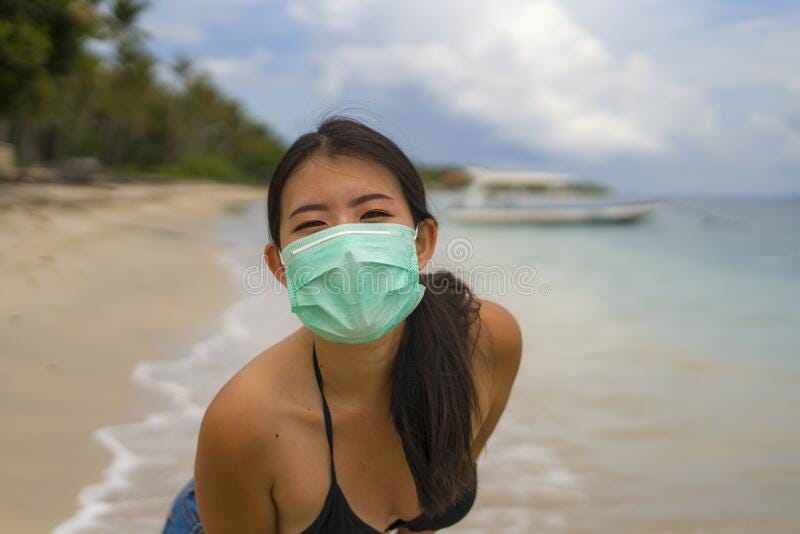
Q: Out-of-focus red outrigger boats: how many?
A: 0